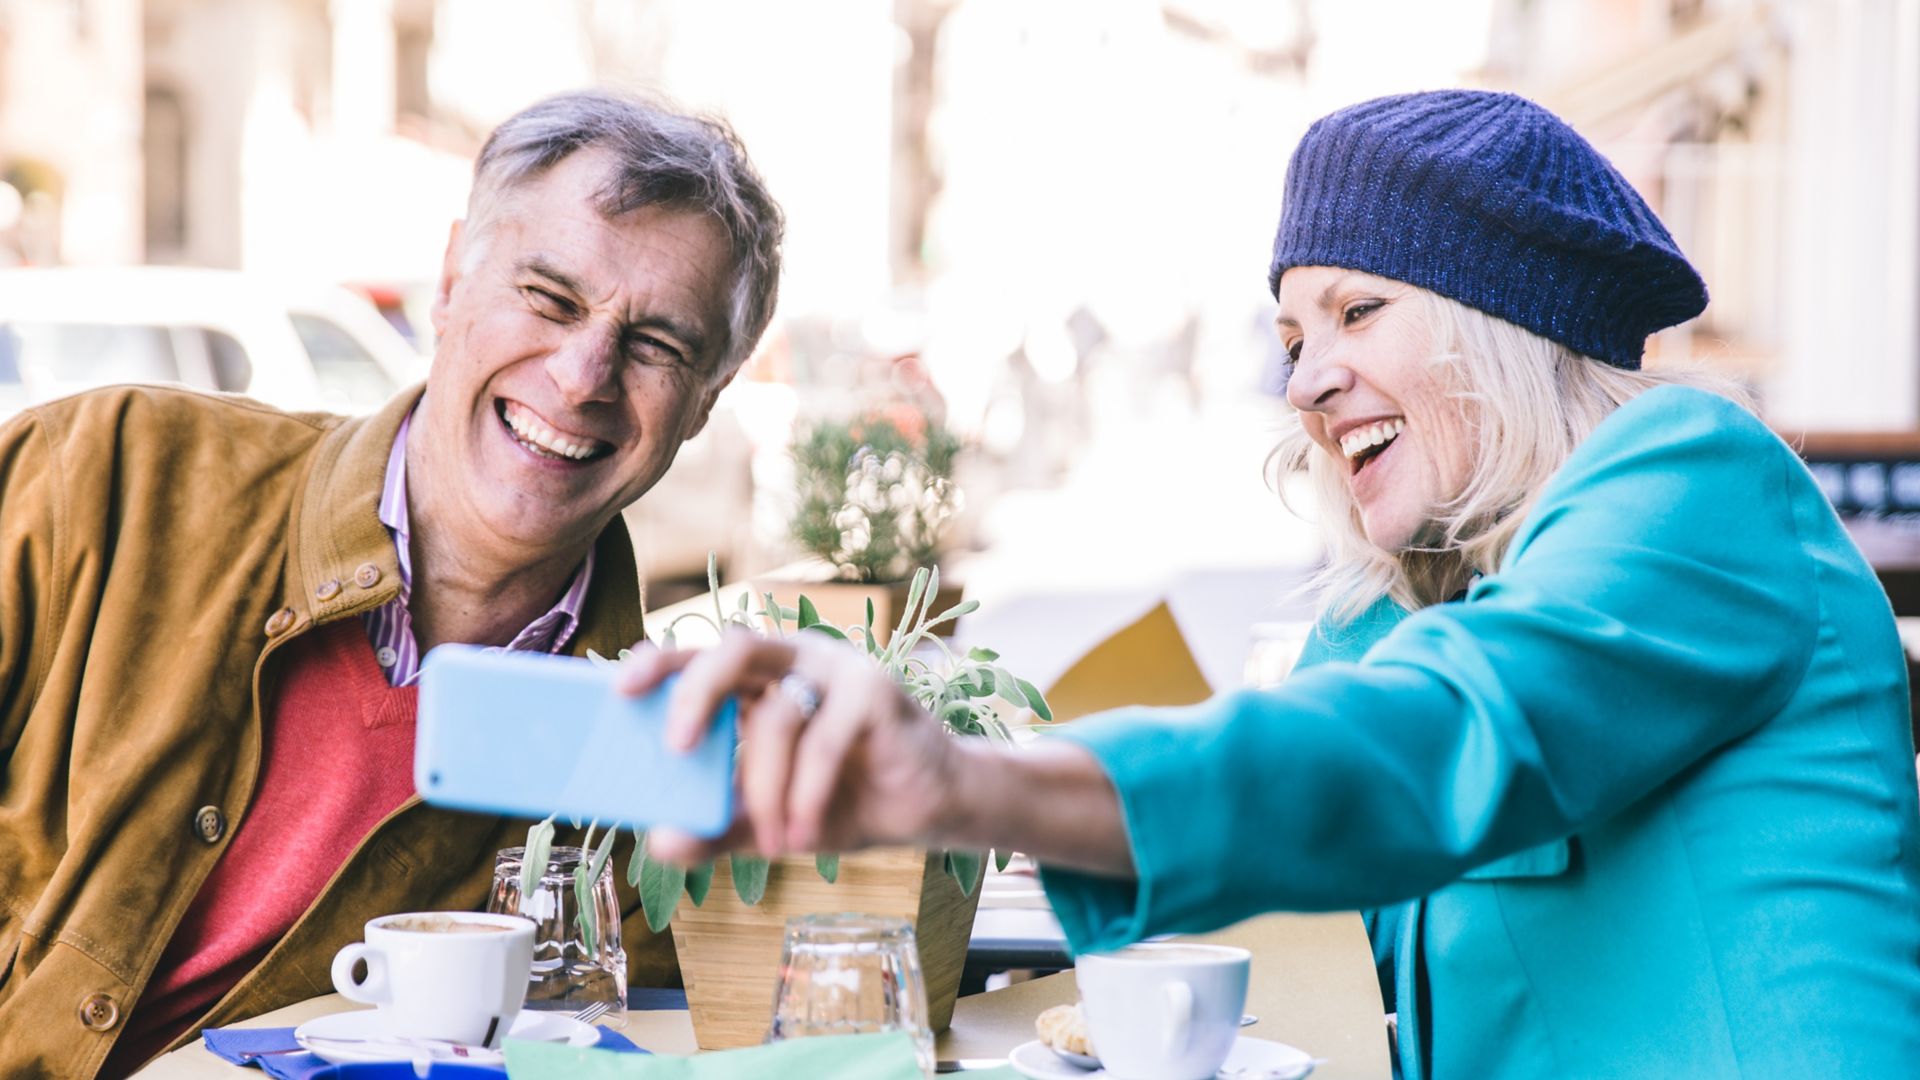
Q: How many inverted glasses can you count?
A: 2